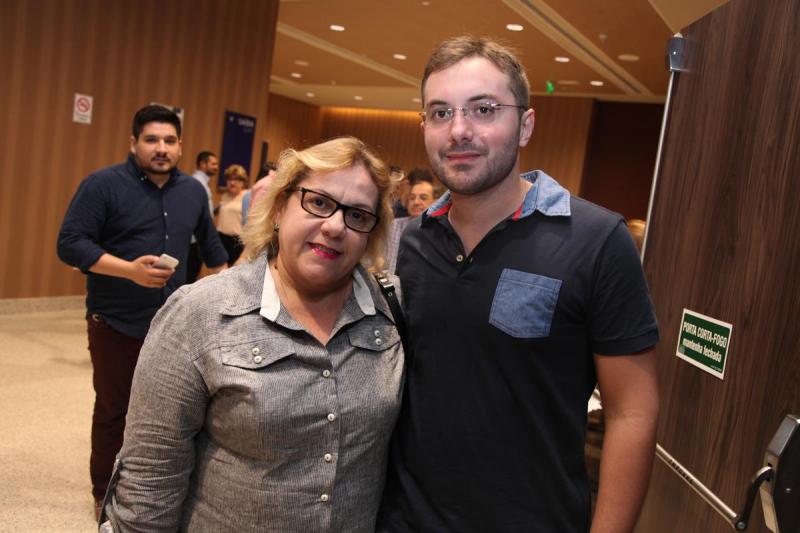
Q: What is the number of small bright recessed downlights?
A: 9